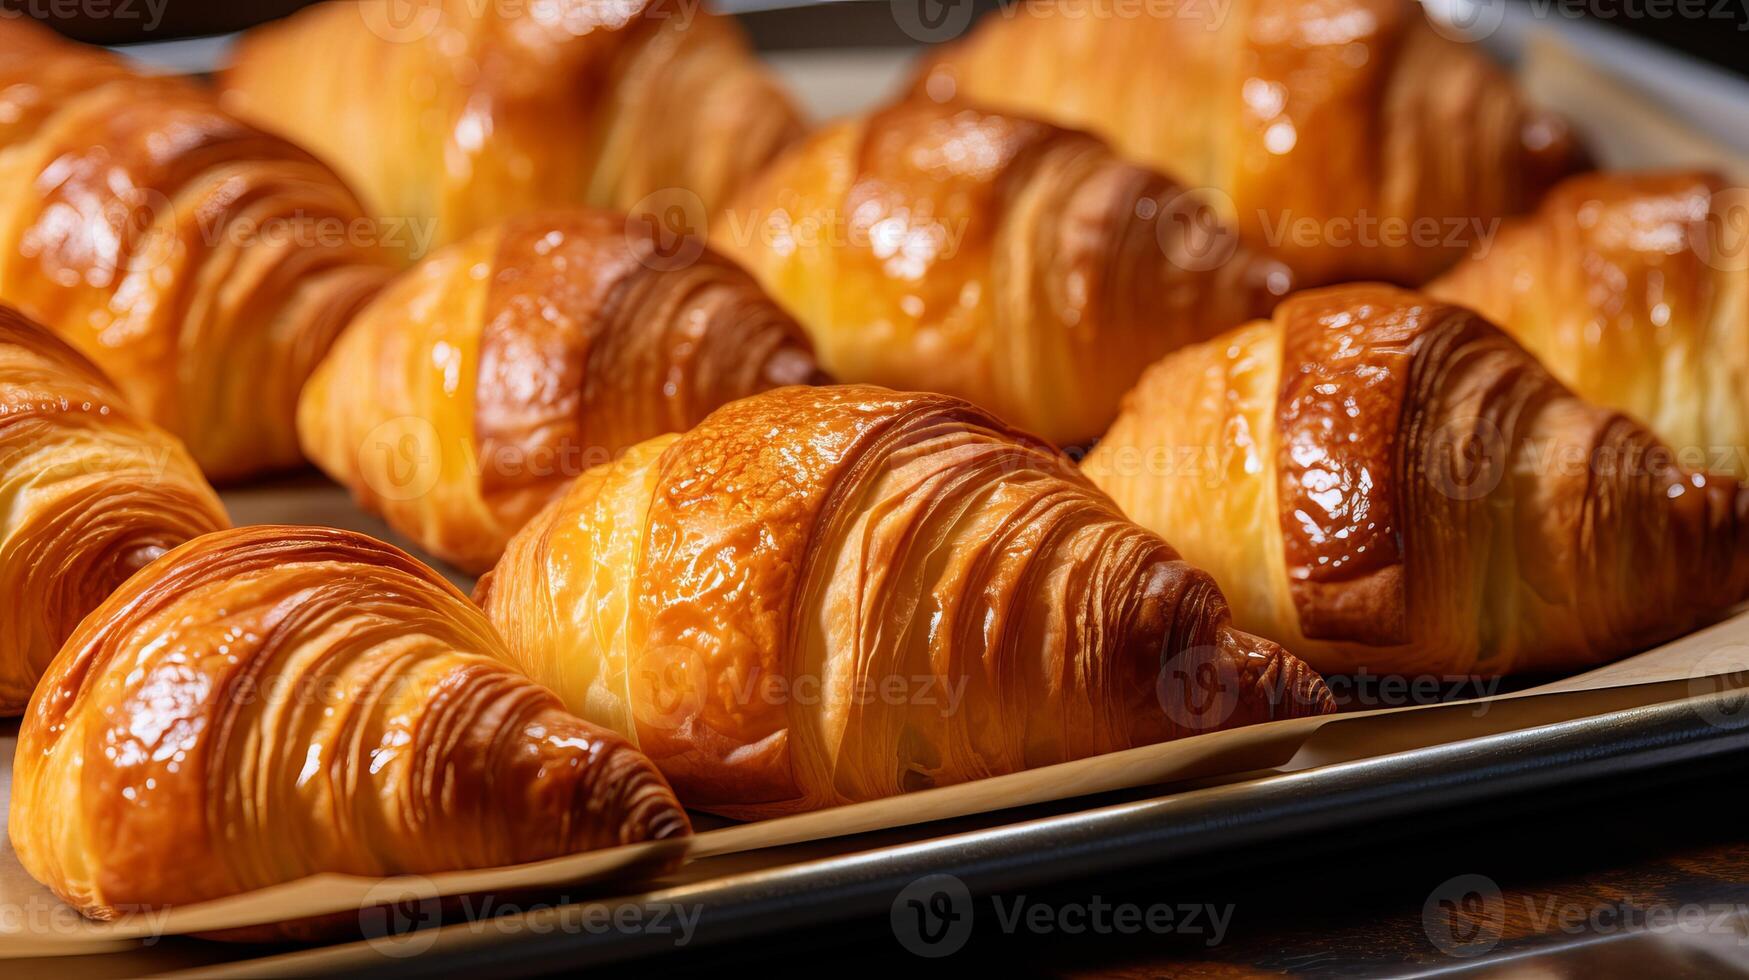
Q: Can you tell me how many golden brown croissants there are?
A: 11